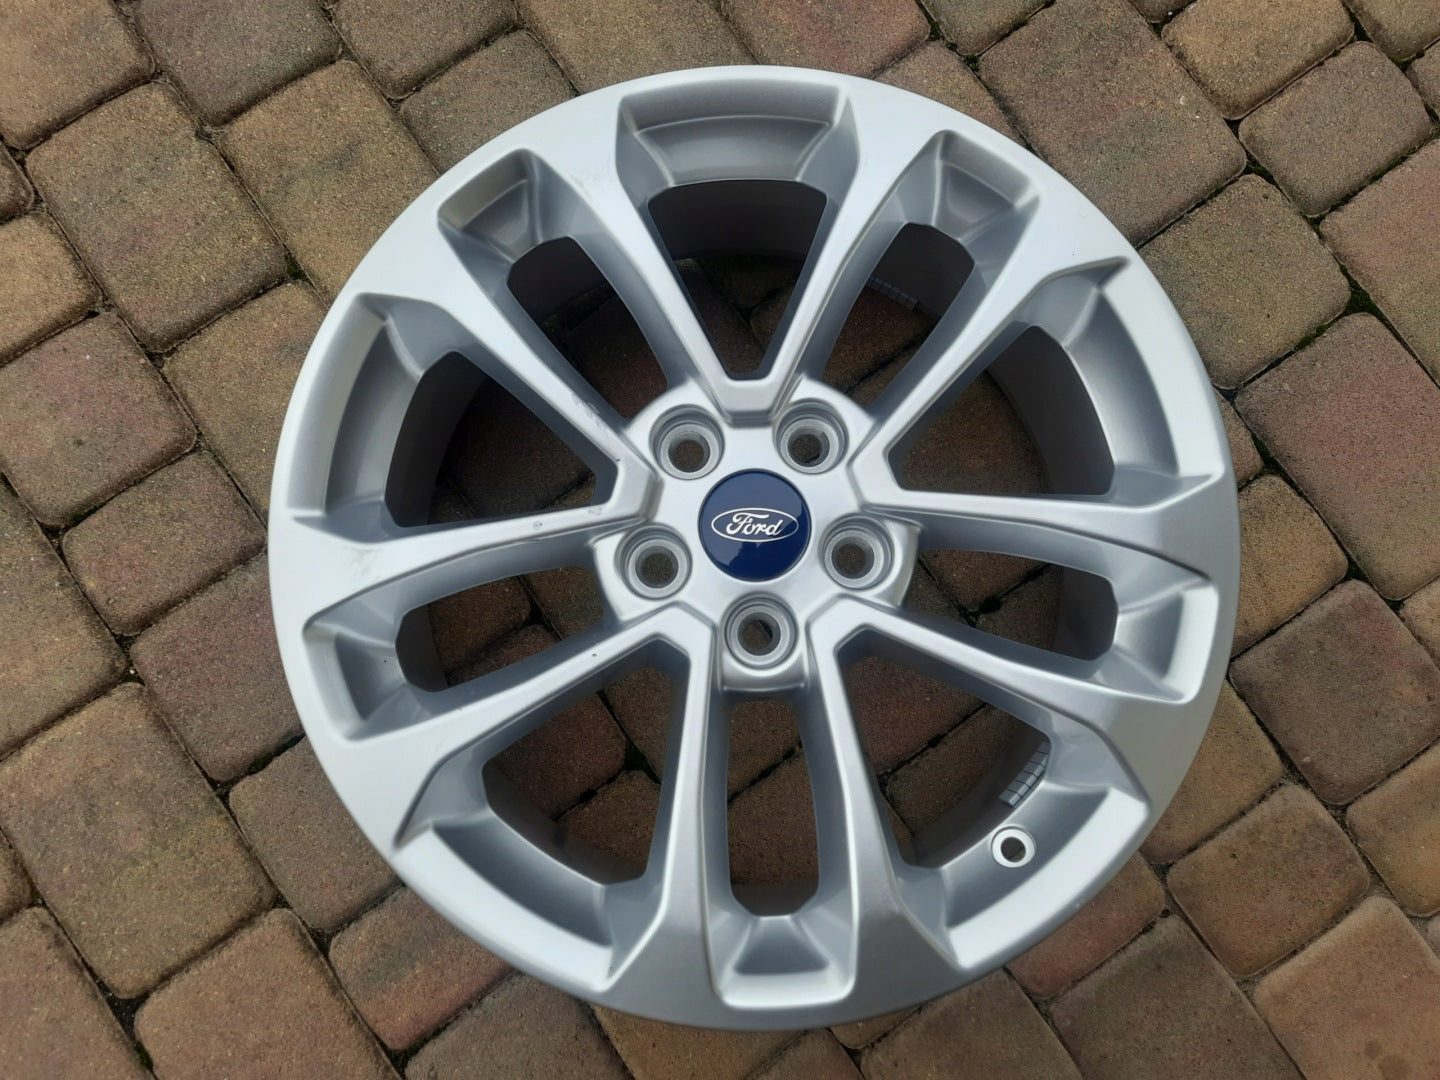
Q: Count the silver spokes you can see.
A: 10